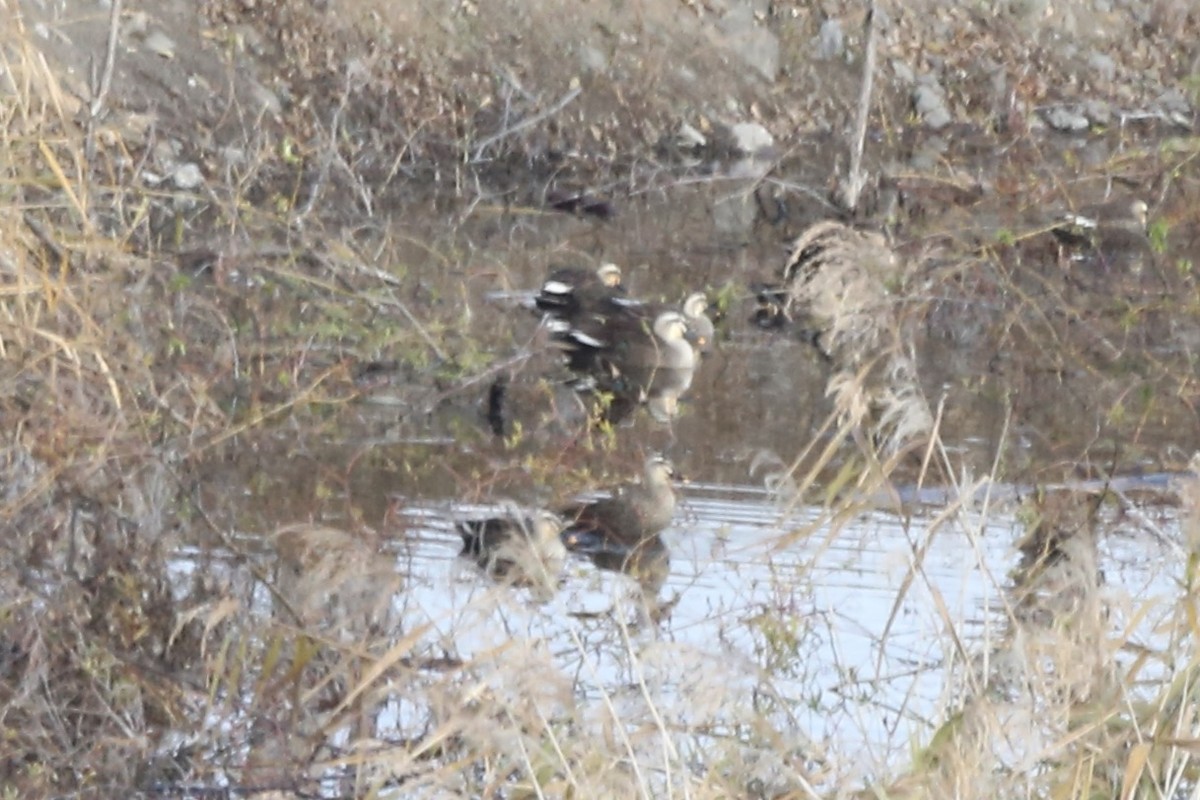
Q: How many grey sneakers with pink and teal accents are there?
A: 0